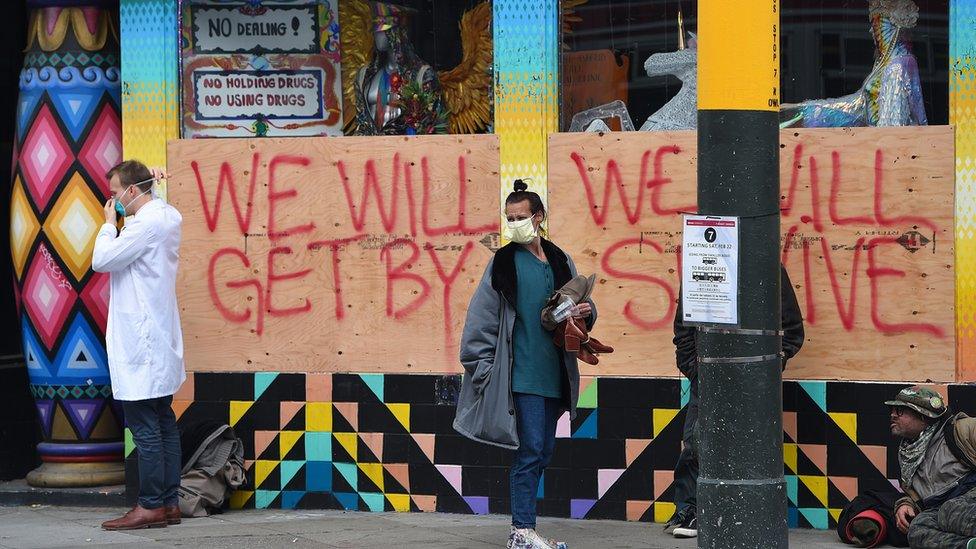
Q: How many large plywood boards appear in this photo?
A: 2